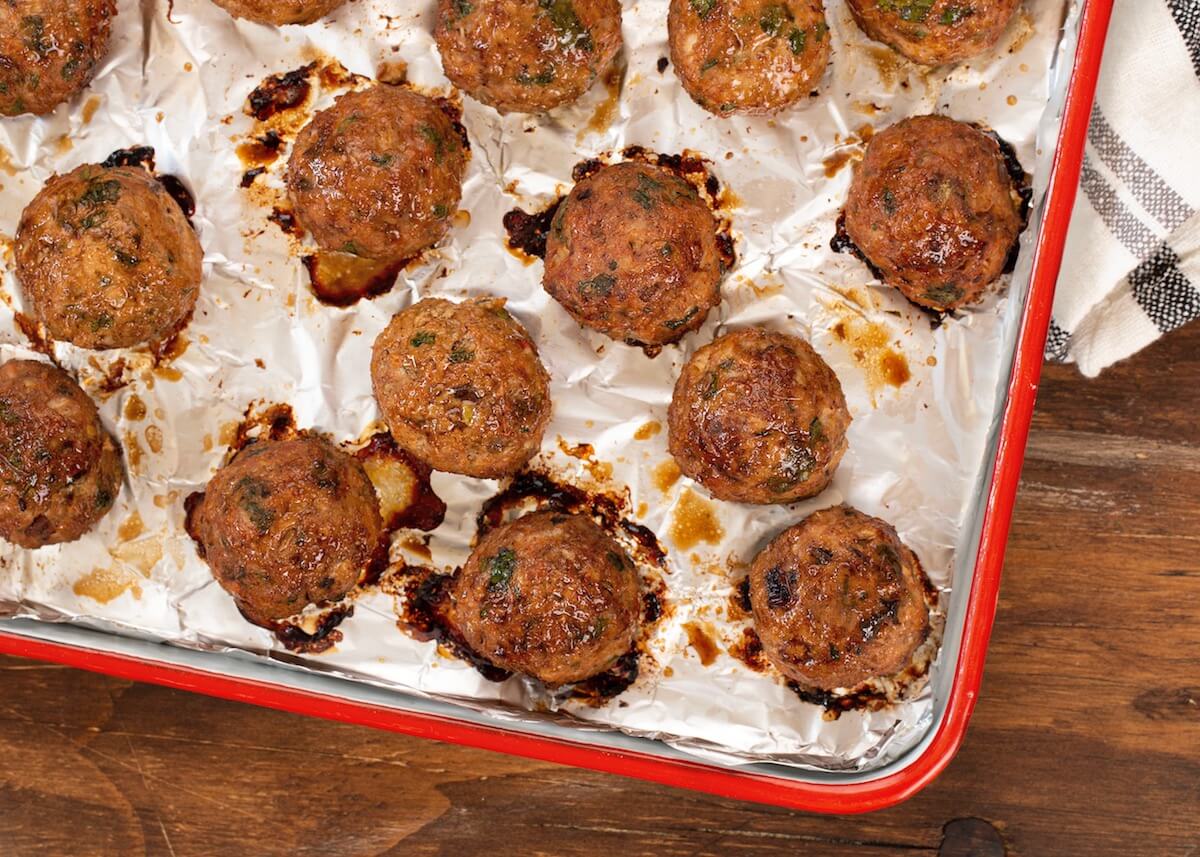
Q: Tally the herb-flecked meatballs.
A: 15